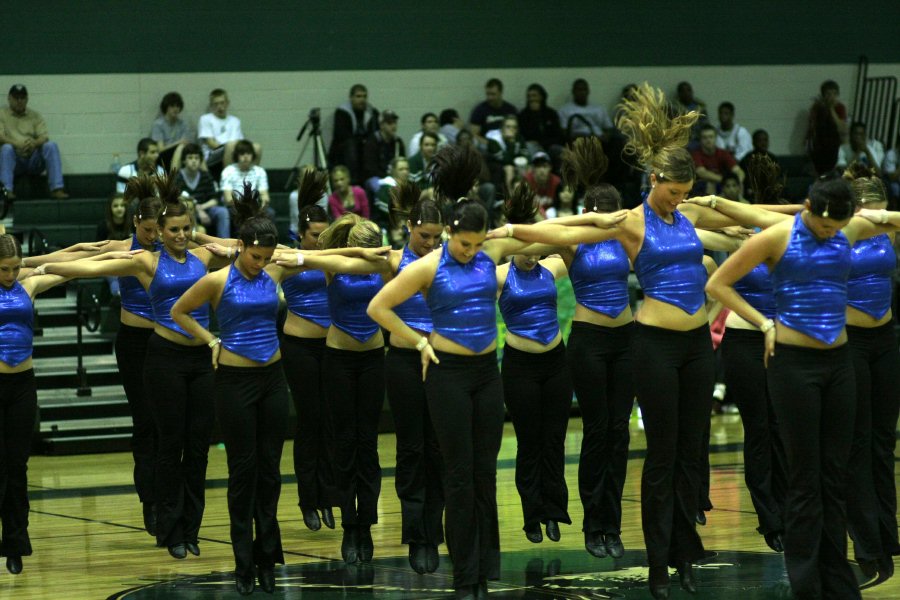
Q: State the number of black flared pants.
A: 14